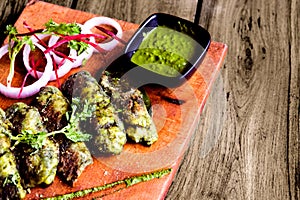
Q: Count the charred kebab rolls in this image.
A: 5